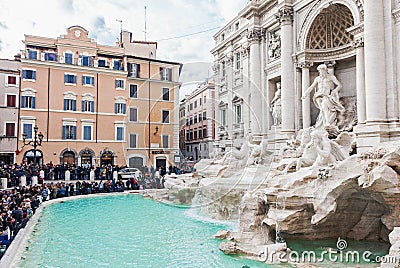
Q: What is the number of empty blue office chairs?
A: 0